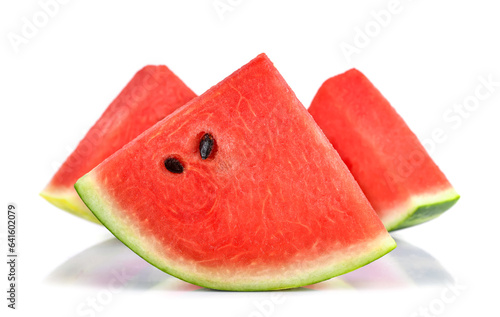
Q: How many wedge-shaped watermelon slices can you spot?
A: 3